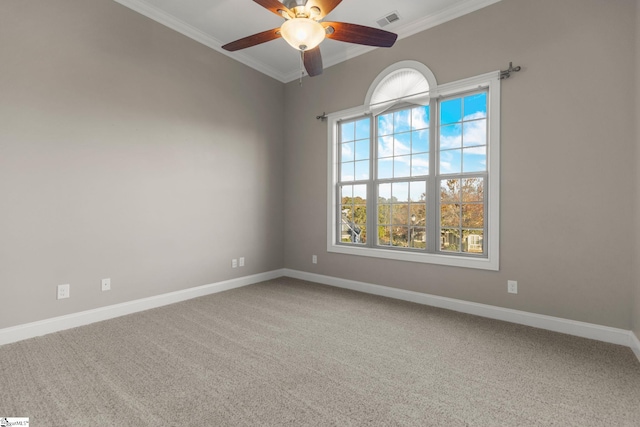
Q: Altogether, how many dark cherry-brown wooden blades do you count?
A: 5